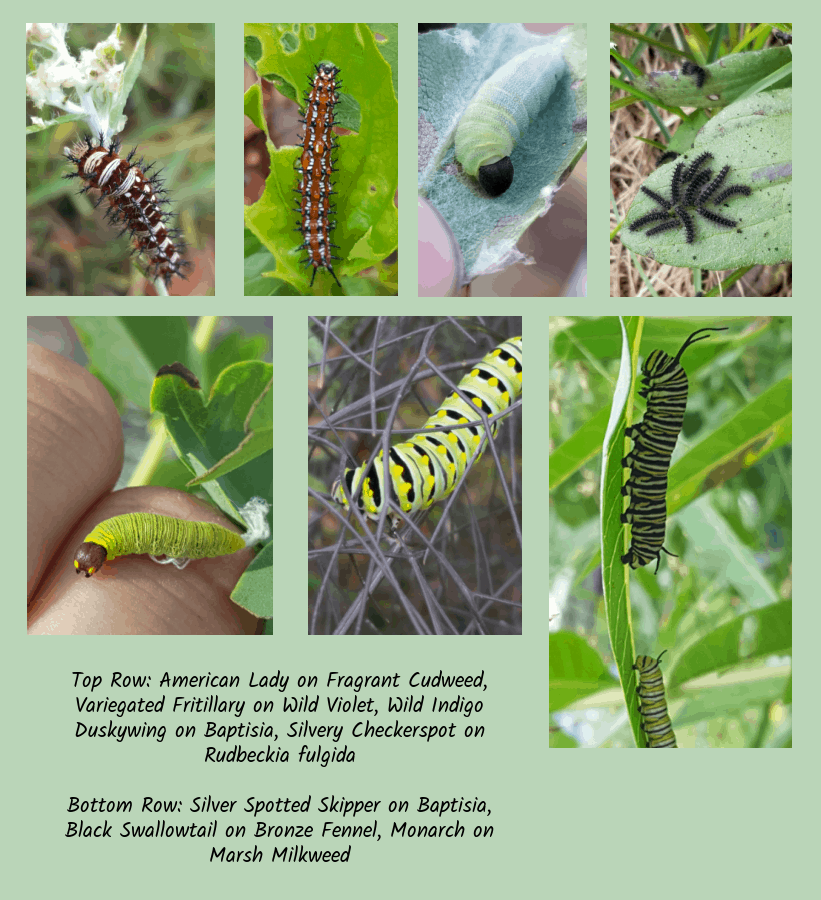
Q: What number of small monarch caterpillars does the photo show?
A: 1